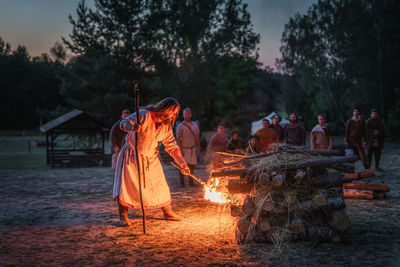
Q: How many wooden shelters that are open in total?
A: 1